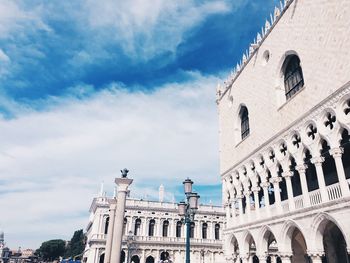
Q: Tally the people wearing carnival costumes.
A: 0